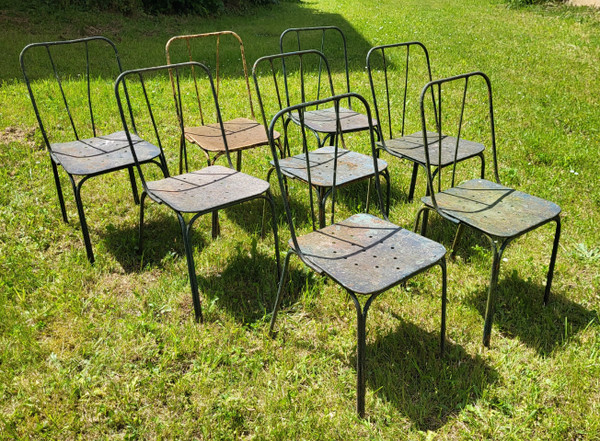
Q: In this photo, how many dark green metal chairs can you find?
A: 7